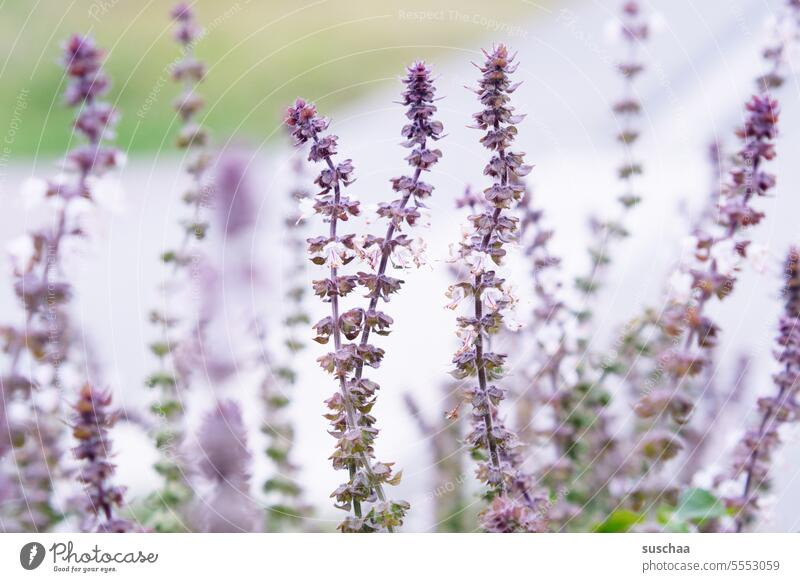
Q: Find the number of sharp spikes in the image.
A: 3